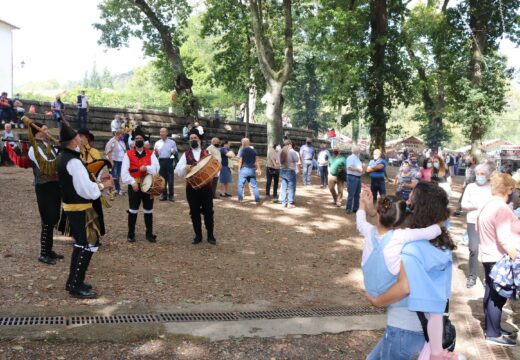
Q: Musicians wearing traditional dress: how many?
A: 5